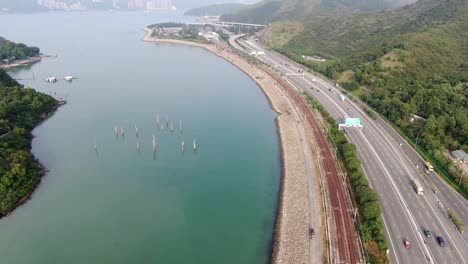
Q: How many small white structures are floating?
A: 2